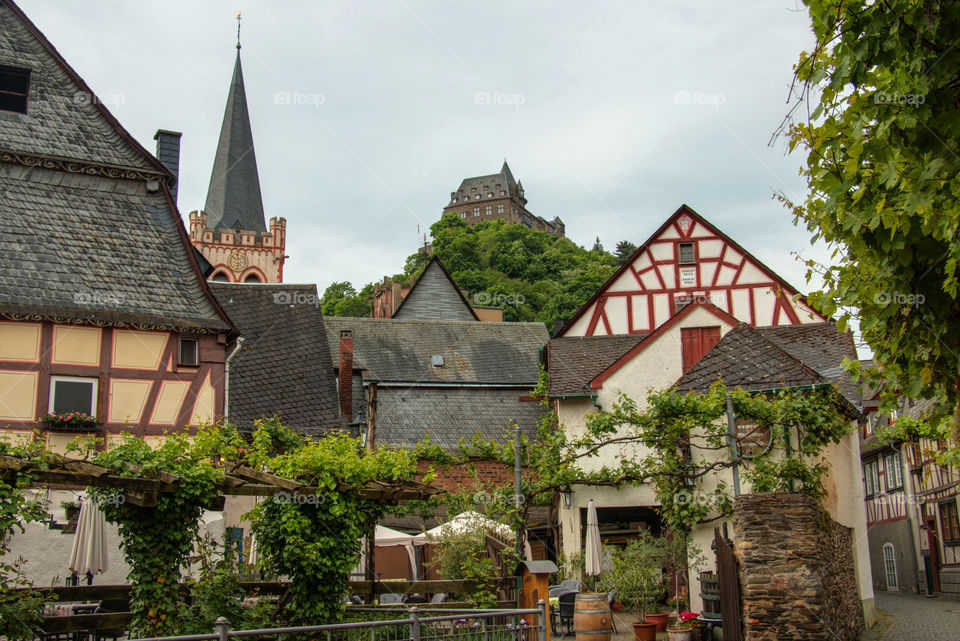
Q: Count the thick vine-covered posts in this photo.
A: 2